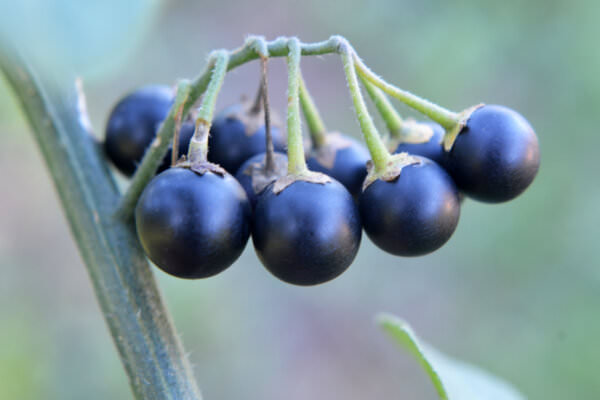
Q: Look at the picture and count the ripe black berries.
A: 9